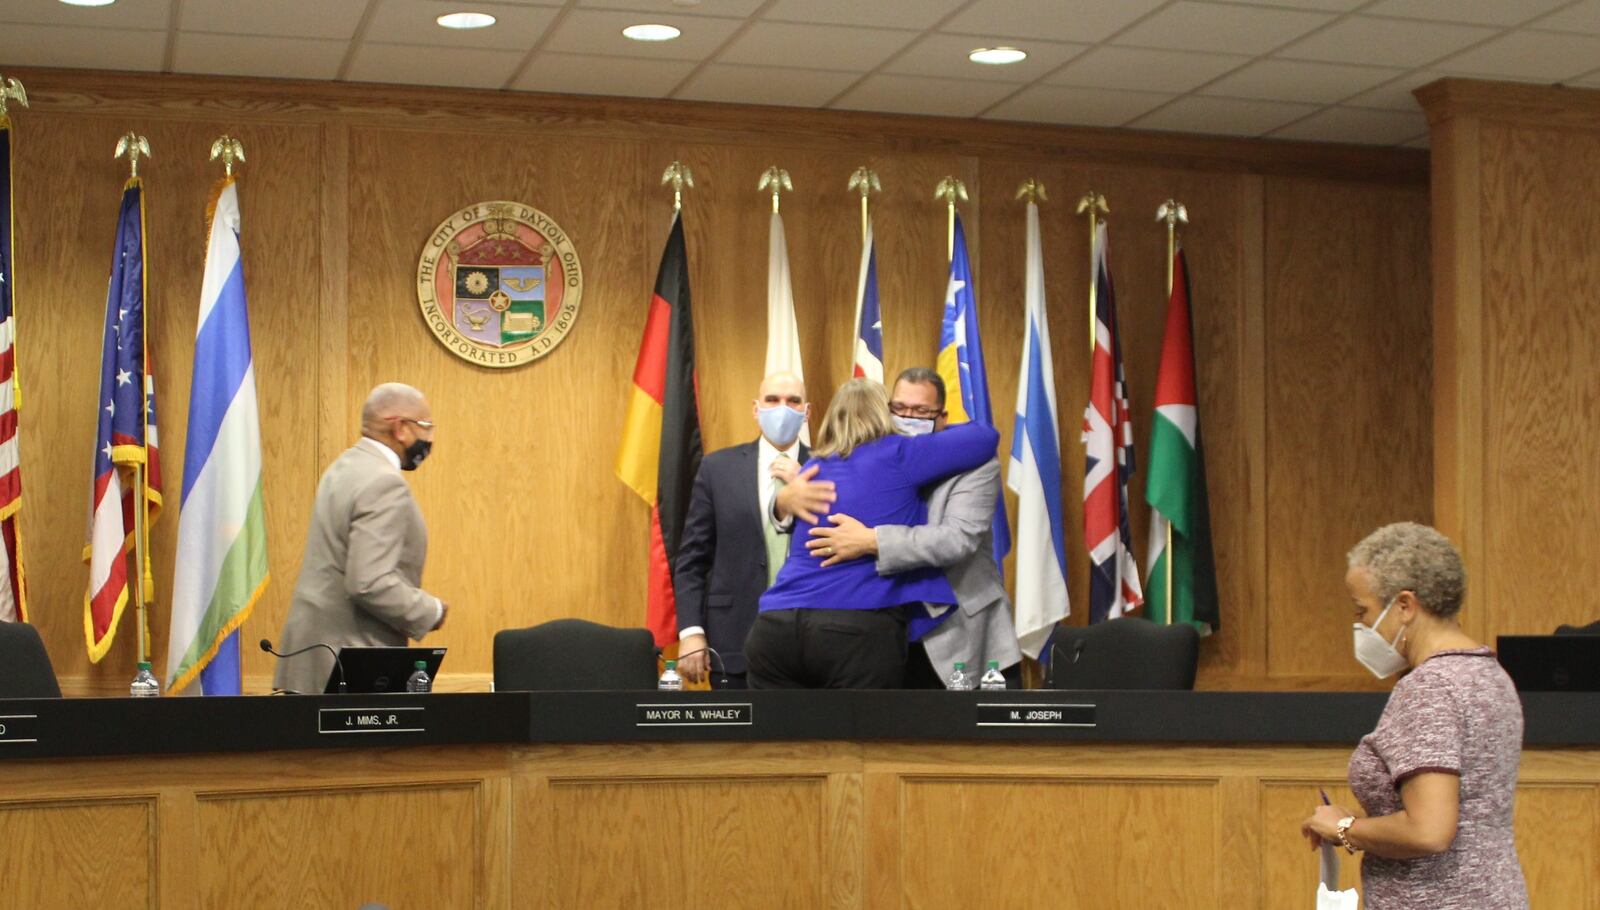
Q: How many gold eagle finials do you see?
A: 10